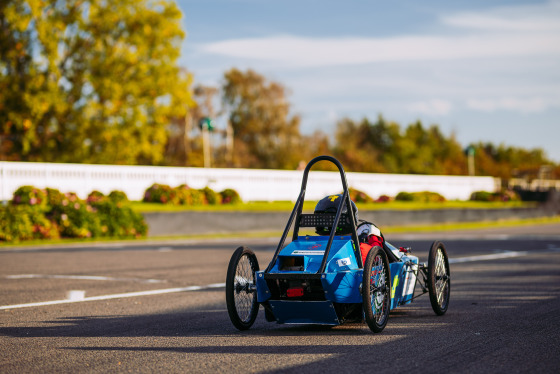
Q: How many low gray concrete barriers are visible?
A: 1